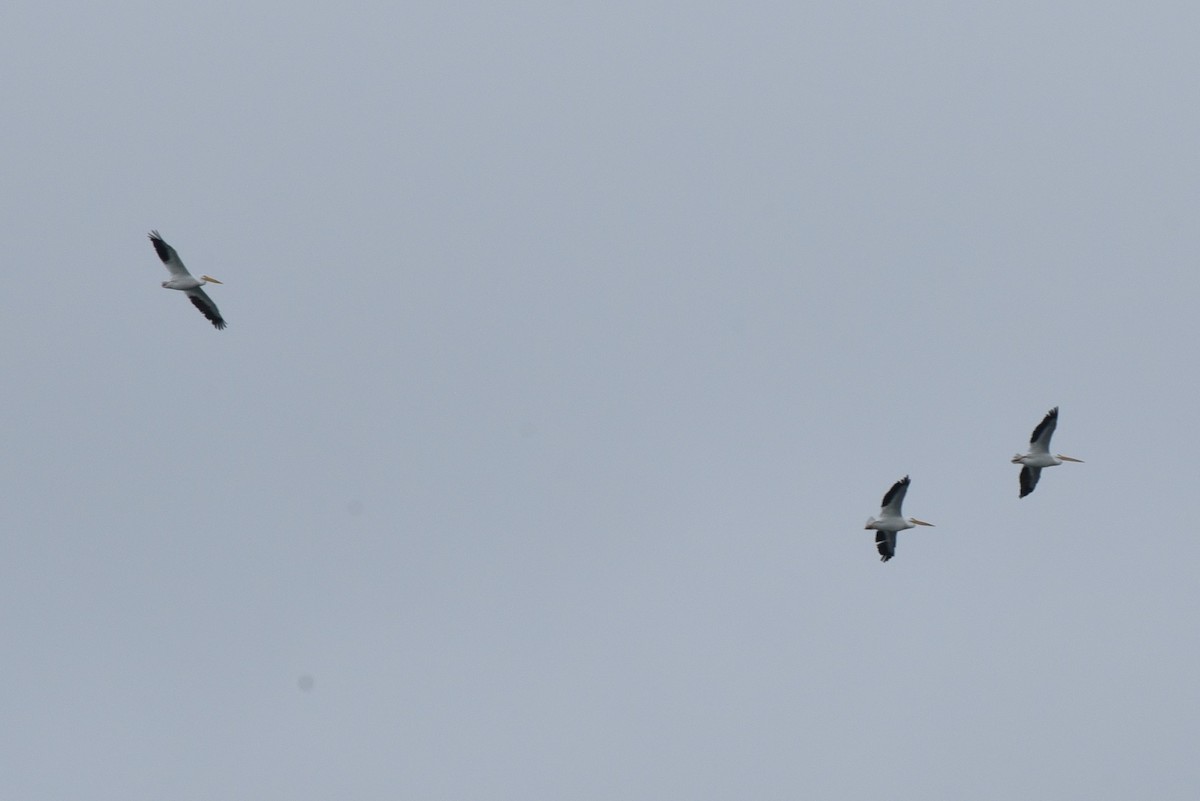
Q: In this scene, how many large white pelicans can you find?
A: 3